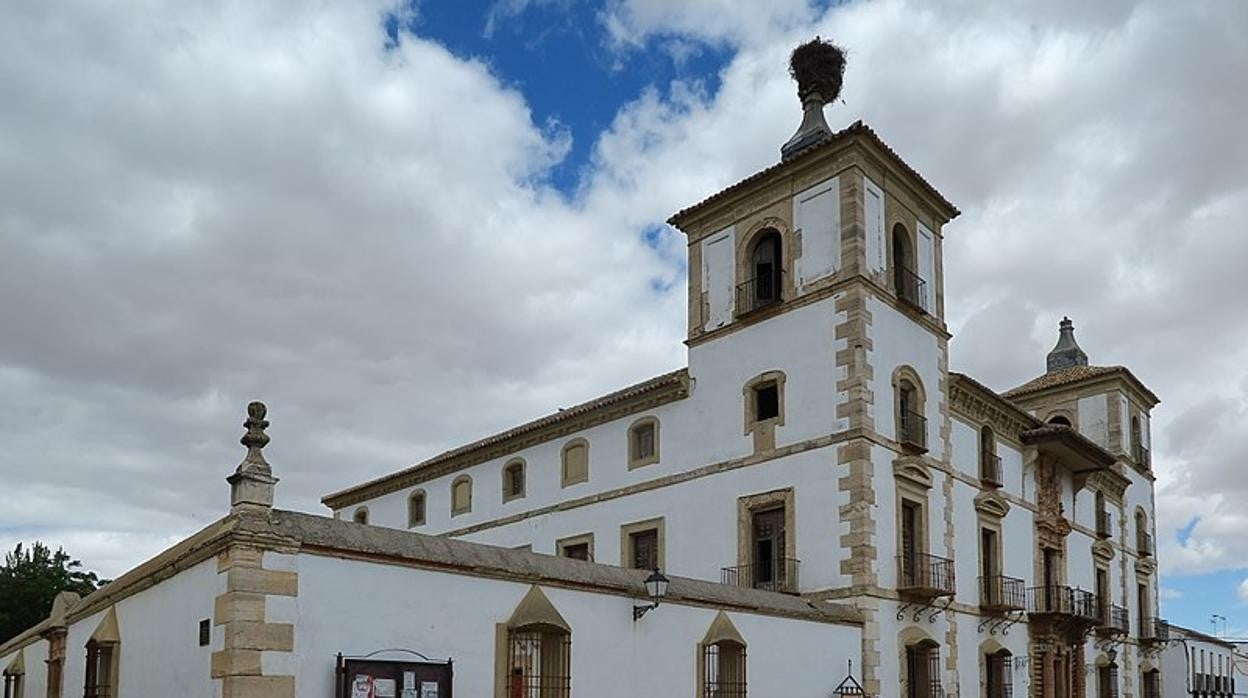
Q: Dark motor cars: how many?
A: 0